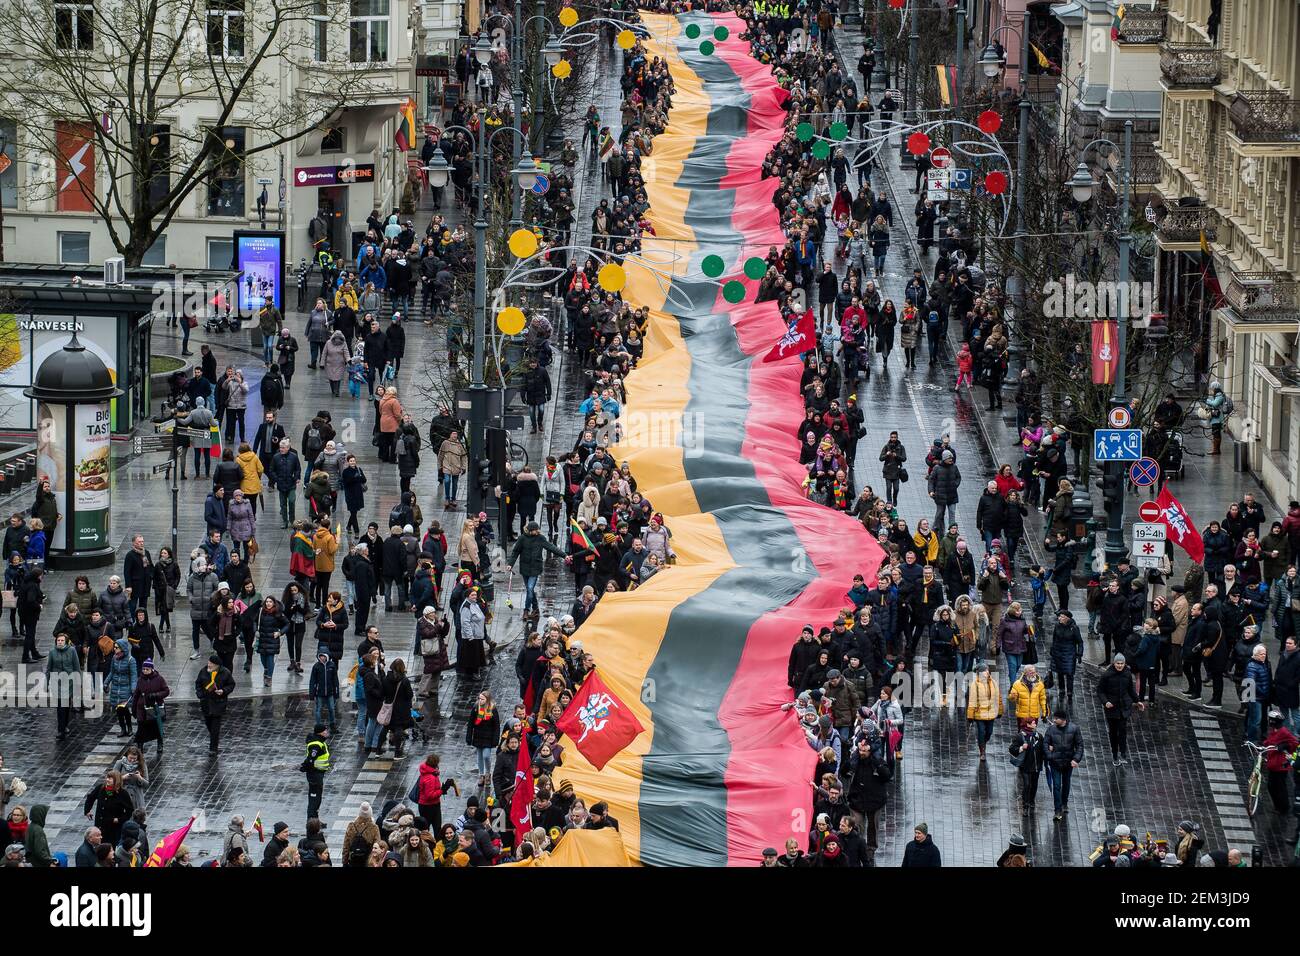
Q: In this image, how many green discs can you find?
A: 9